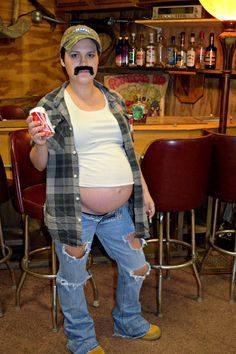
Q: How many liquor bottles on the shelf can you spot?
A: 11